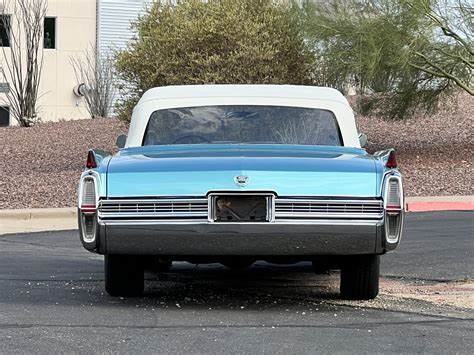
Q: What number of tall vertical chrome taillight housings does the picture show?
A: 2